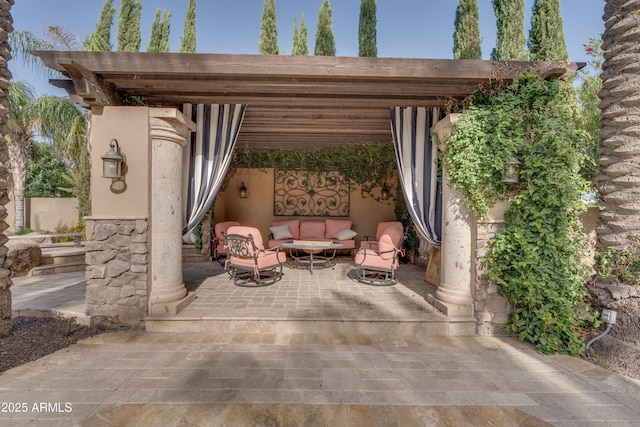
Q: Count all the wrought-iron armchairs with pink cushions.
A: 4